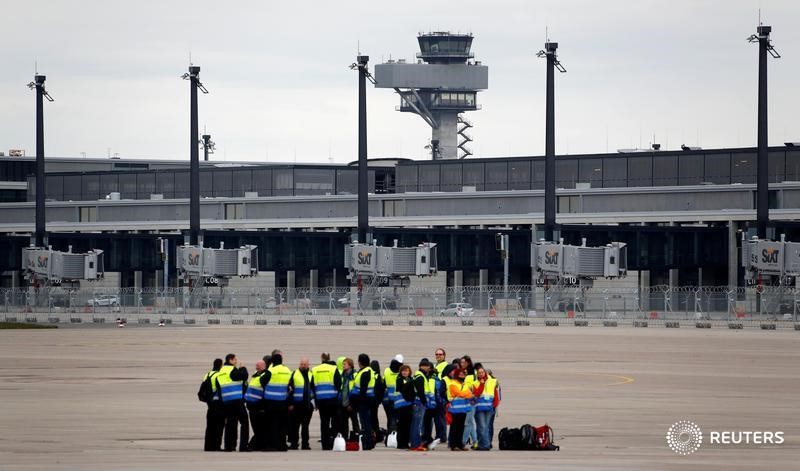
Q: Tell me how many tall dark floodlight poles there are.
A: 5